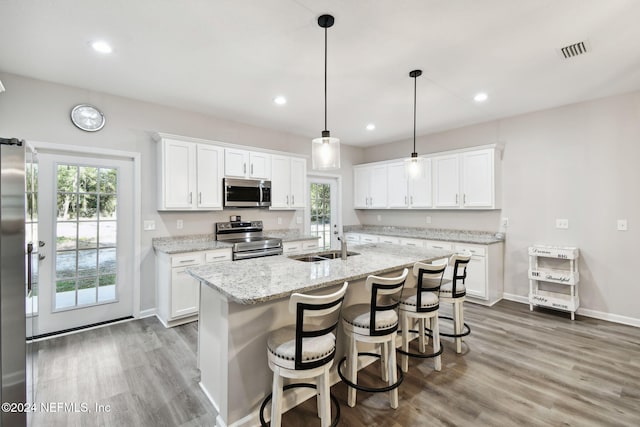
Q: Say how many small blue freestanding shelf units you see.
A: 0